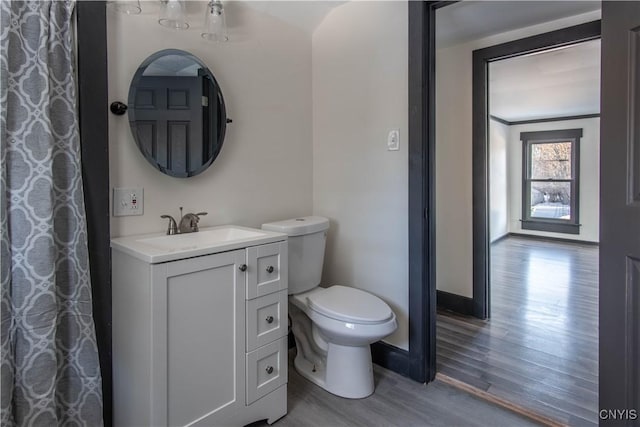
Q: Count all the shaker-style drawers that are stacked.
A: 3